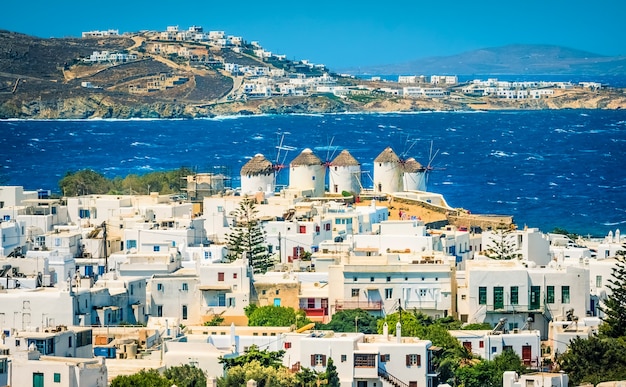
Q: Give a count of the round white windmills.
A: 5